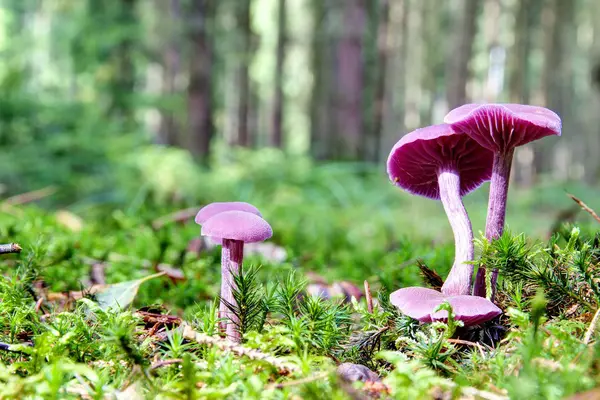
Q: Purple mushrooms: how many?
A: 5